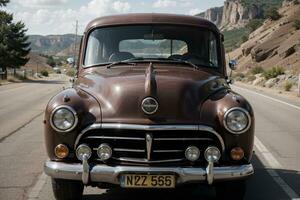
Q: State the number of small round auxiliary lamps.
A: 4